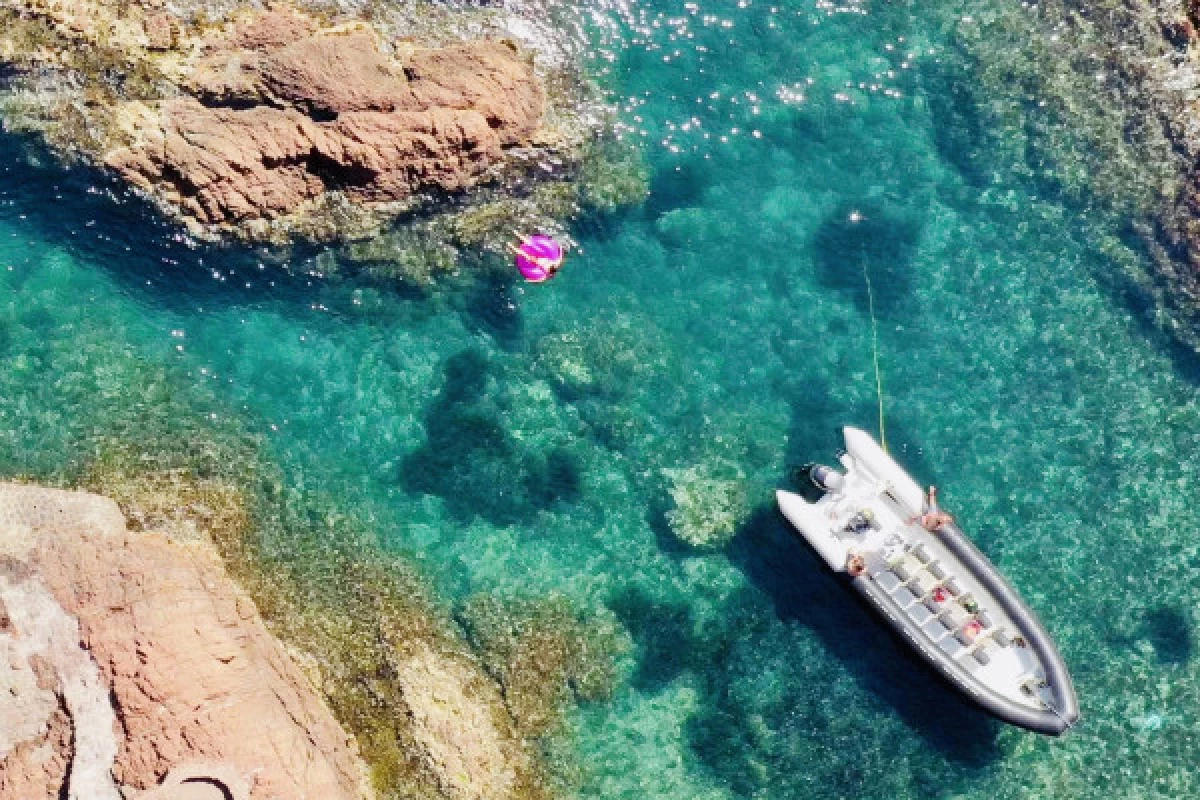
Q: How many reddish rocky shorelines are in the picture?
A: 2